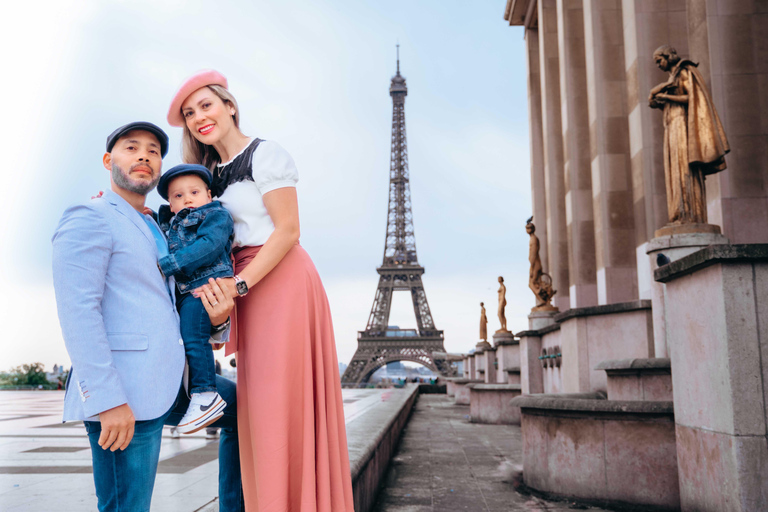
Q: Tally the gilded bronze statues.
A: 4